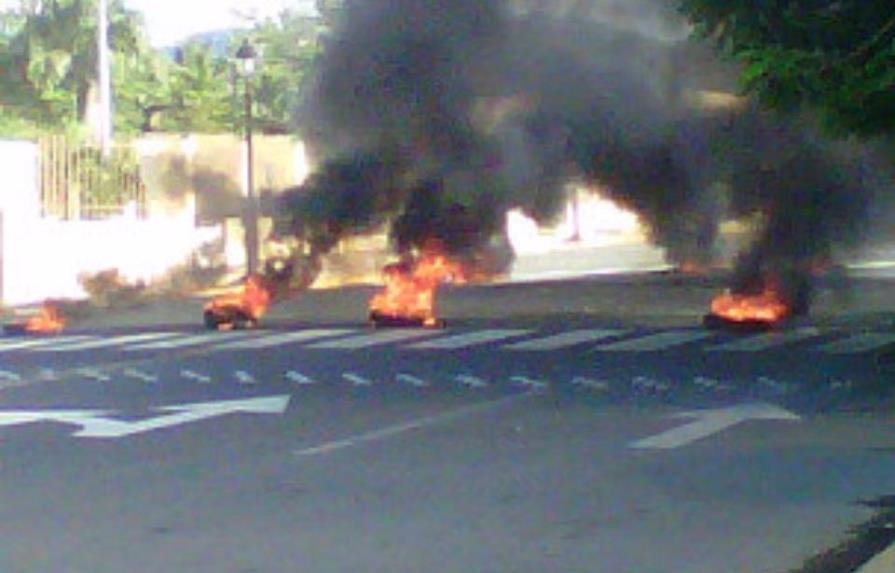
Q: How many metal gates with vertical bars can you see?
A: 1